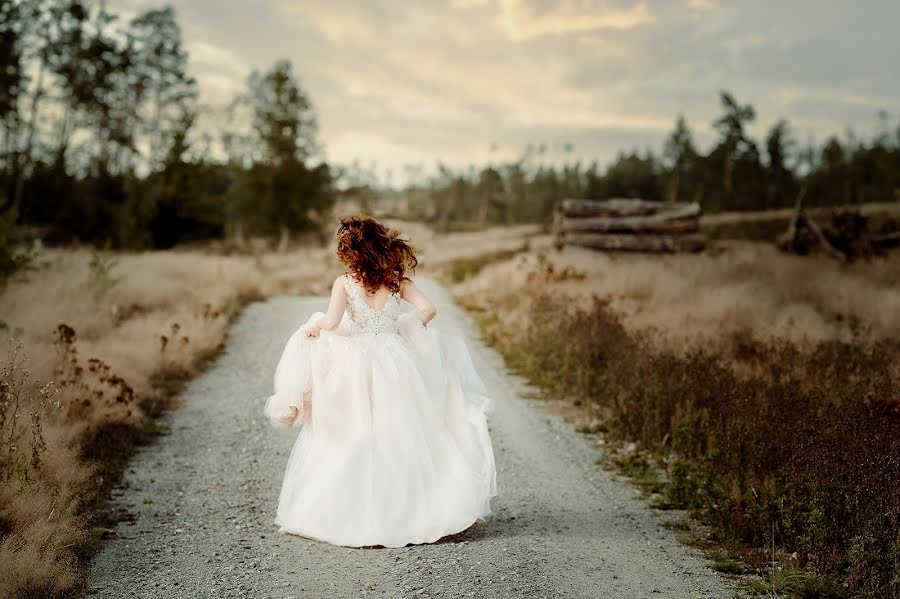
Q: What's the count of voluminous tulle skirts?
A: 1